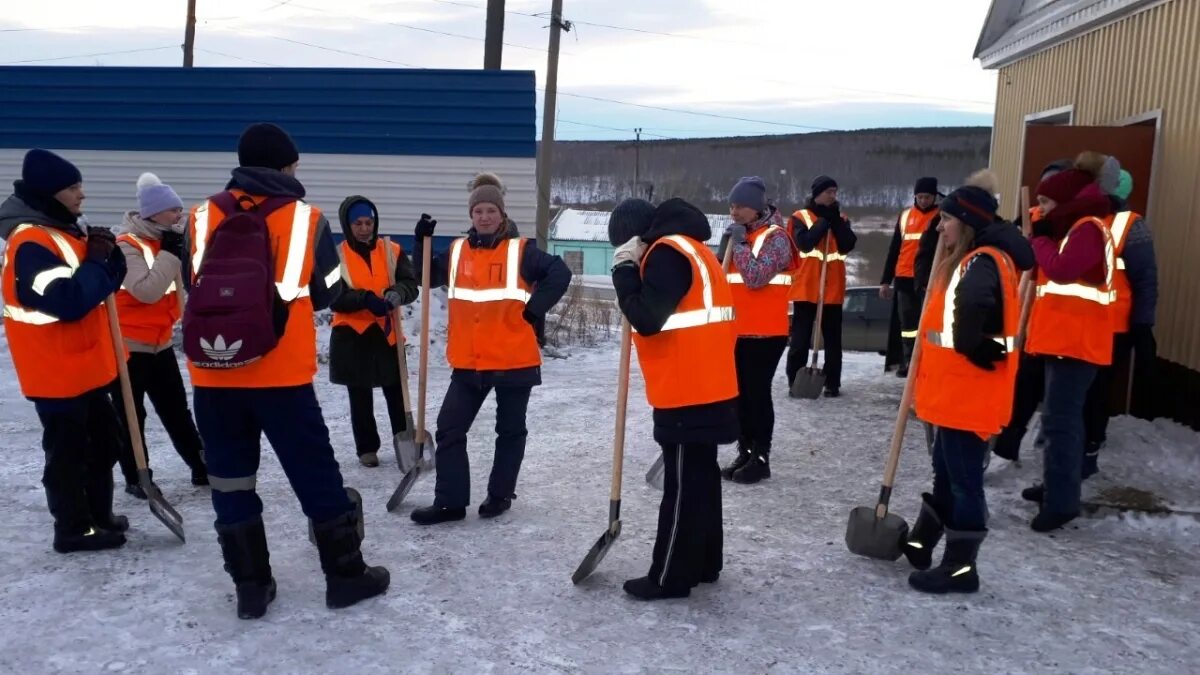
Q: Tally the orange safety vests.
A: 12